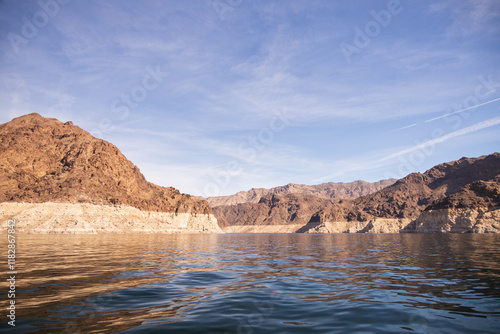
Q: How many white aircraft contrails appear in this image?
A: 2